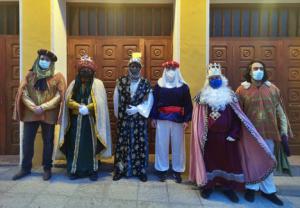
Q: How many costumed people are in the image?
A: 6